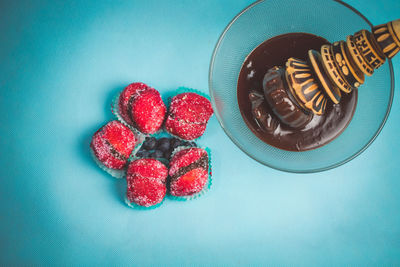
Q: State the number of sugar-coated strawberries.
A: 5